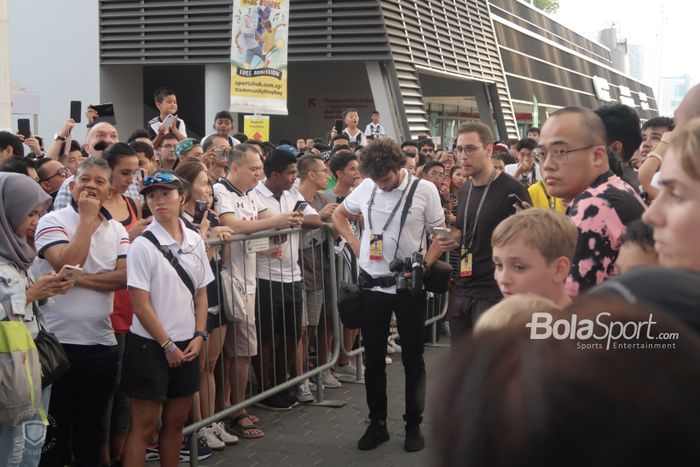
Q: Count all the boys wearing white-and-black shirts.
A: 4